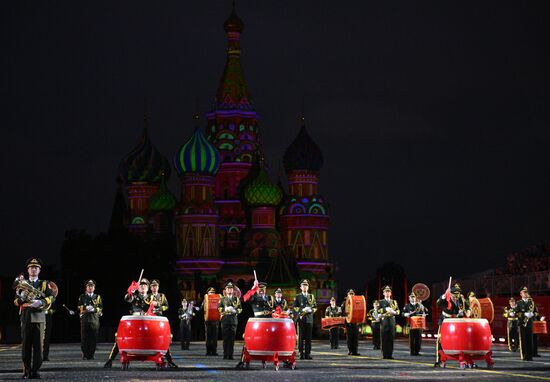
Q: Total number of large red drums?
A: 3